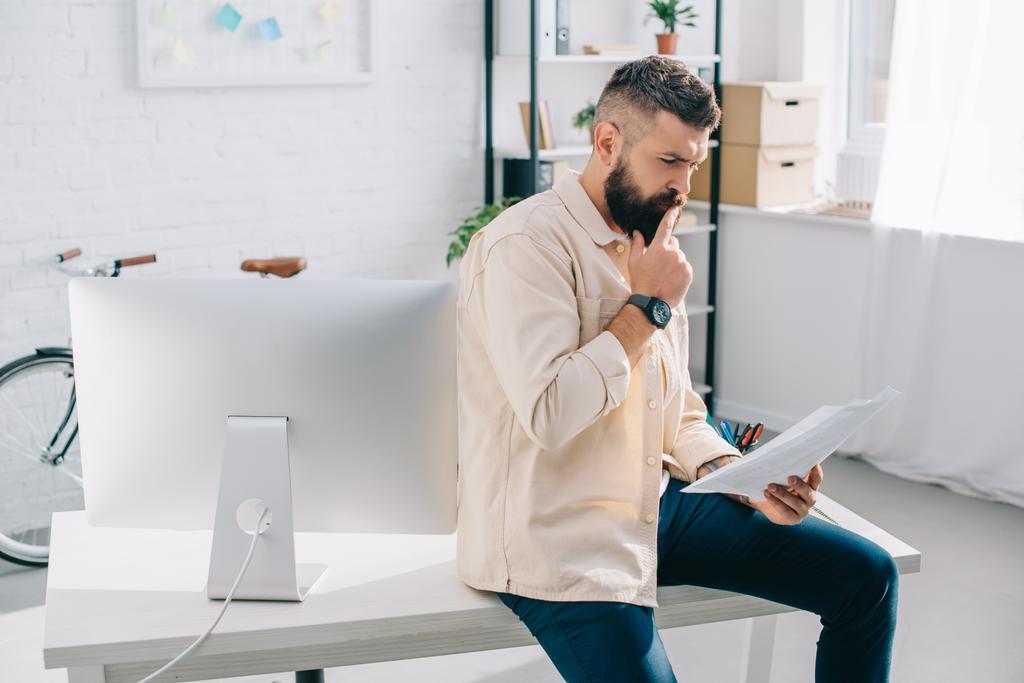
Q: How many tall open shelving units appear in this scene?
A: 1